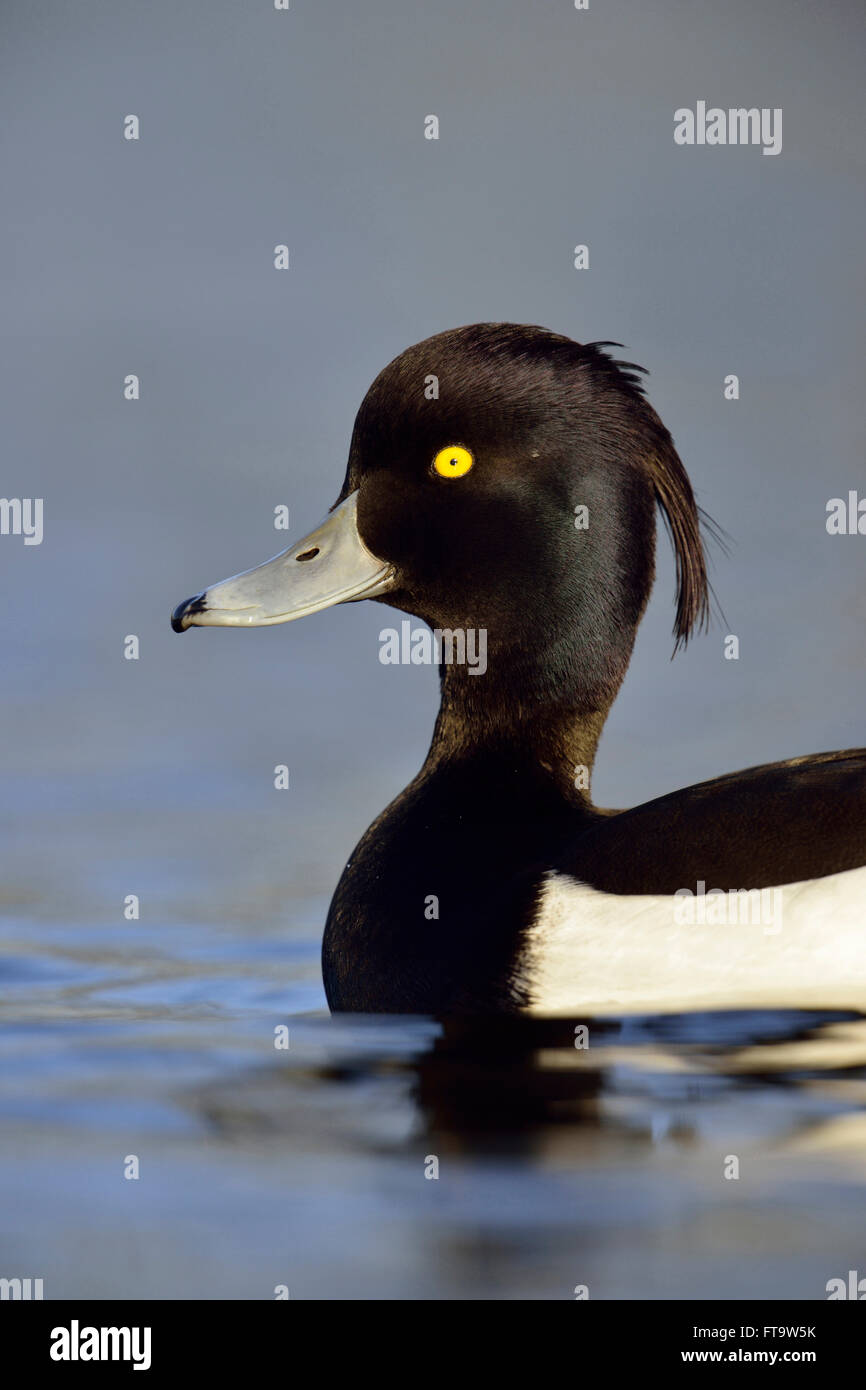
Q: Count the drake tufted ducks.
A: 1